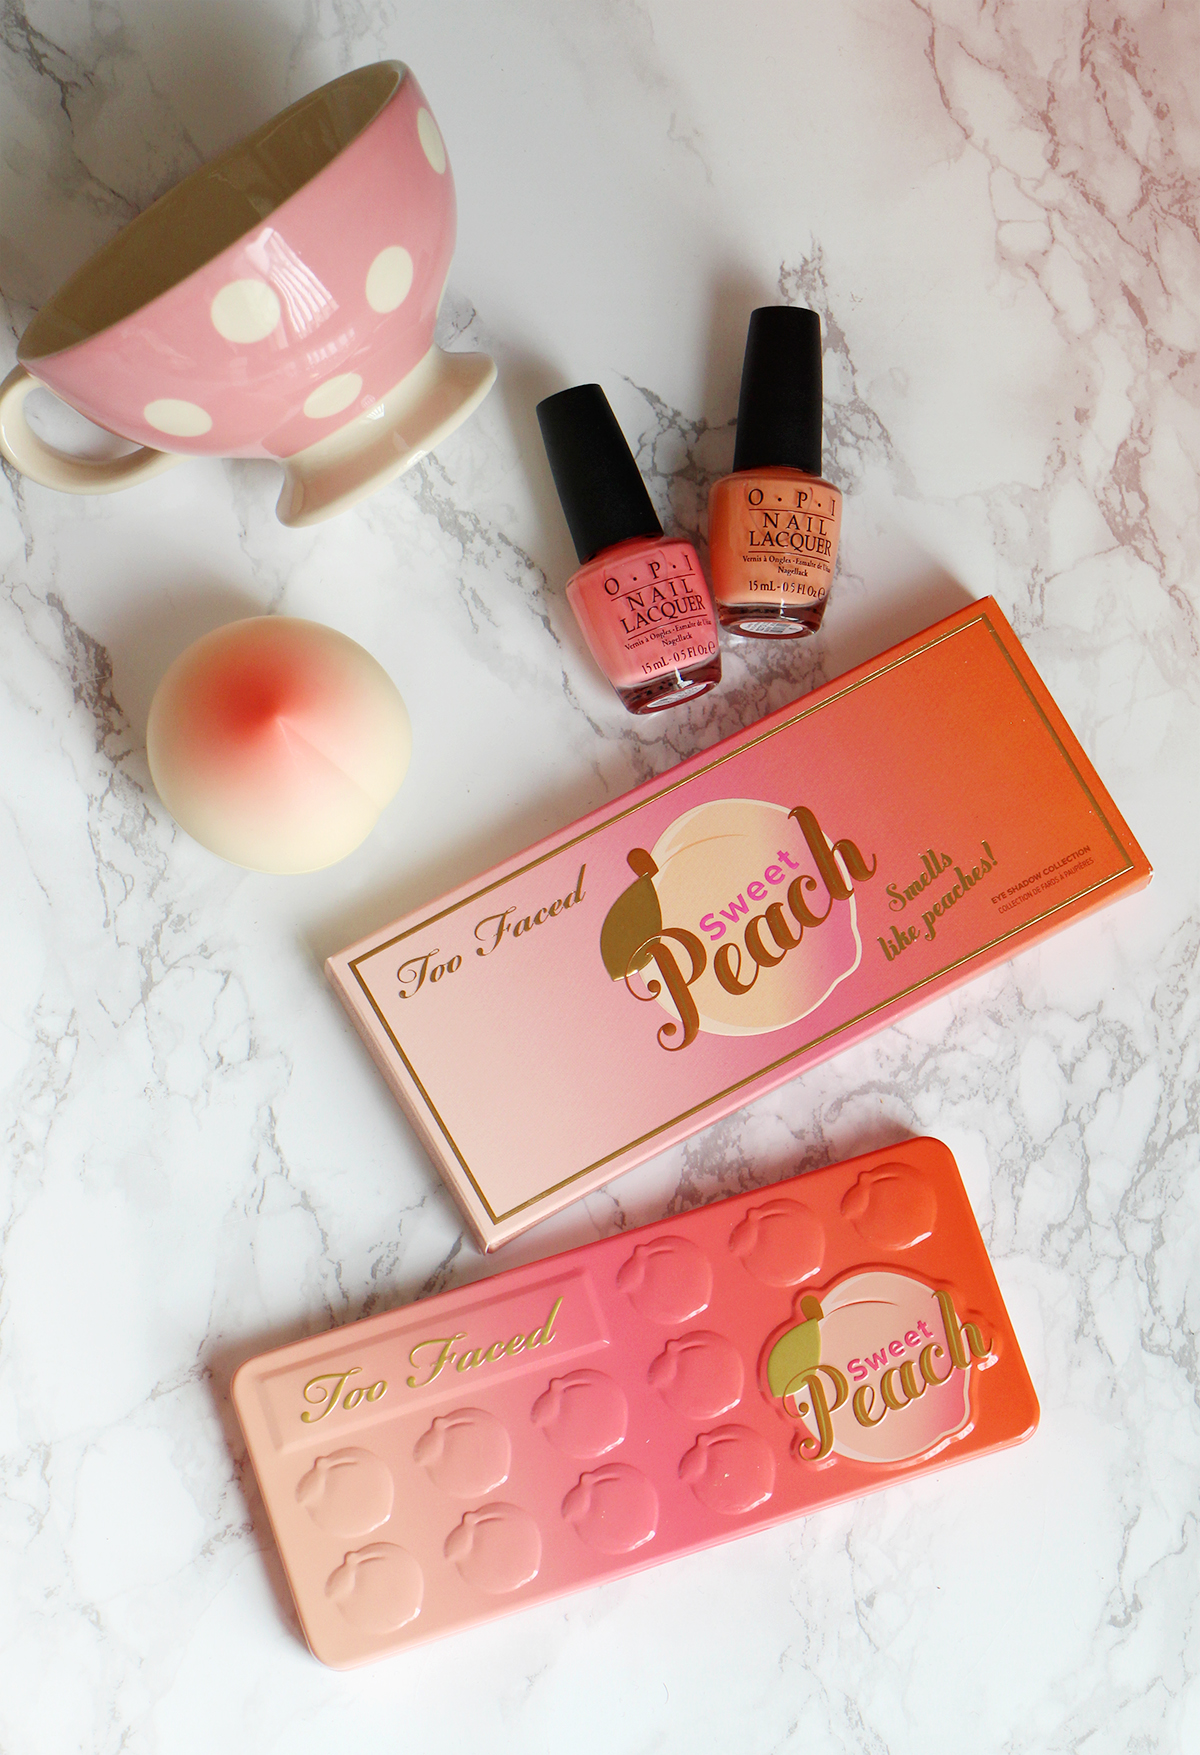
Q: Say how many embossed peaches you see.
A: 11